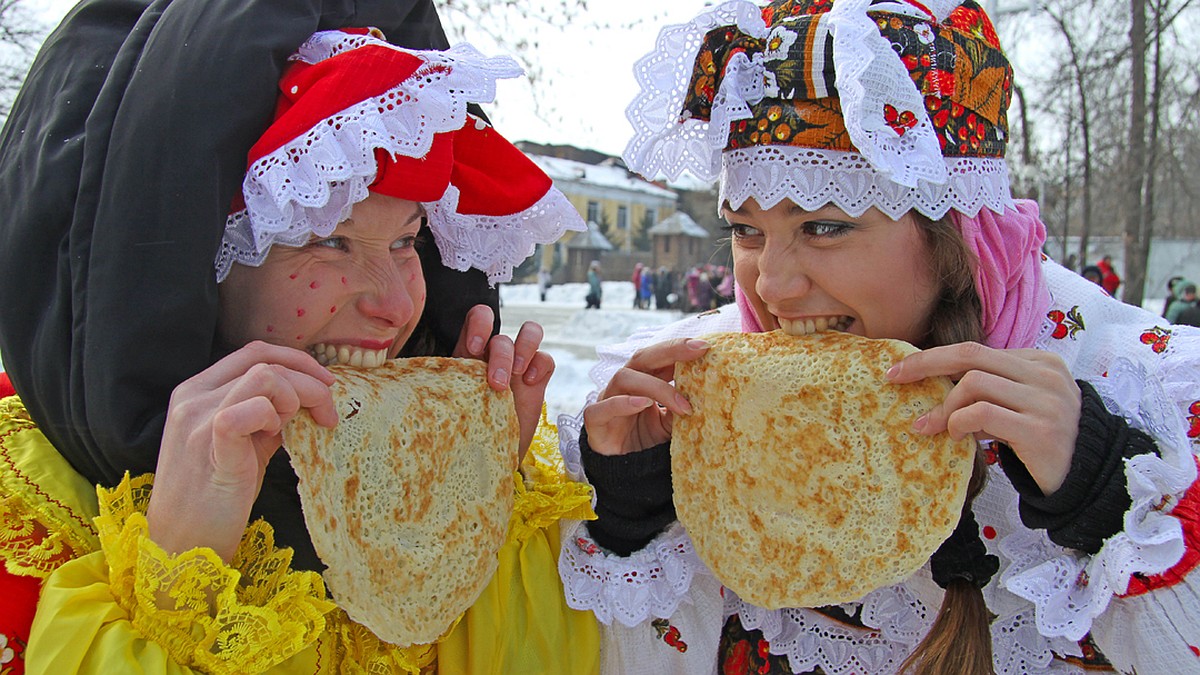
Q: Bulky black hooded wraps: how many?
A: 1